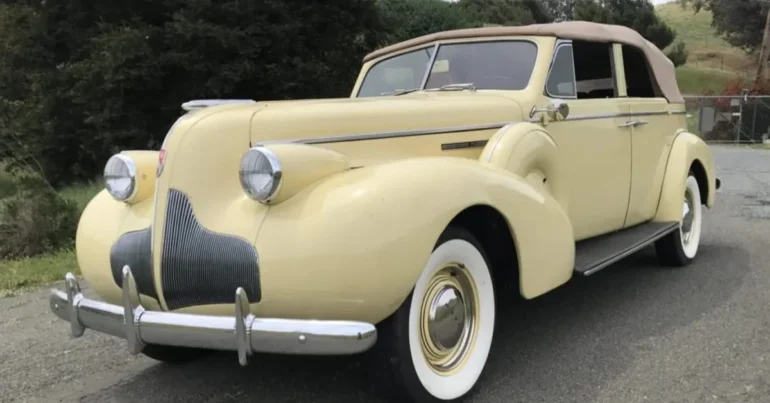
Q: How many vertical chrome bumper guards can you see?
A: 3